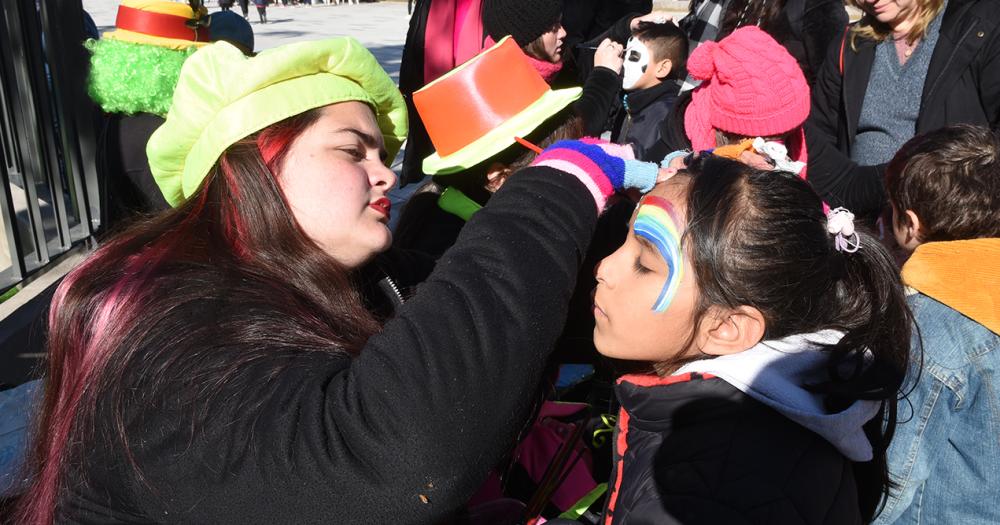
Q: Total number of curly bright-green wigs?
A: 1